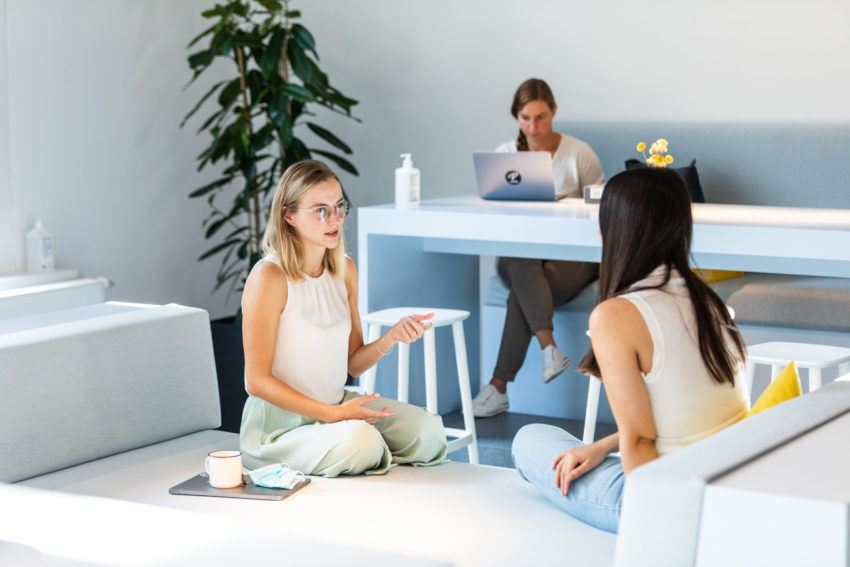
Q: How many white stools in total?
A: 3